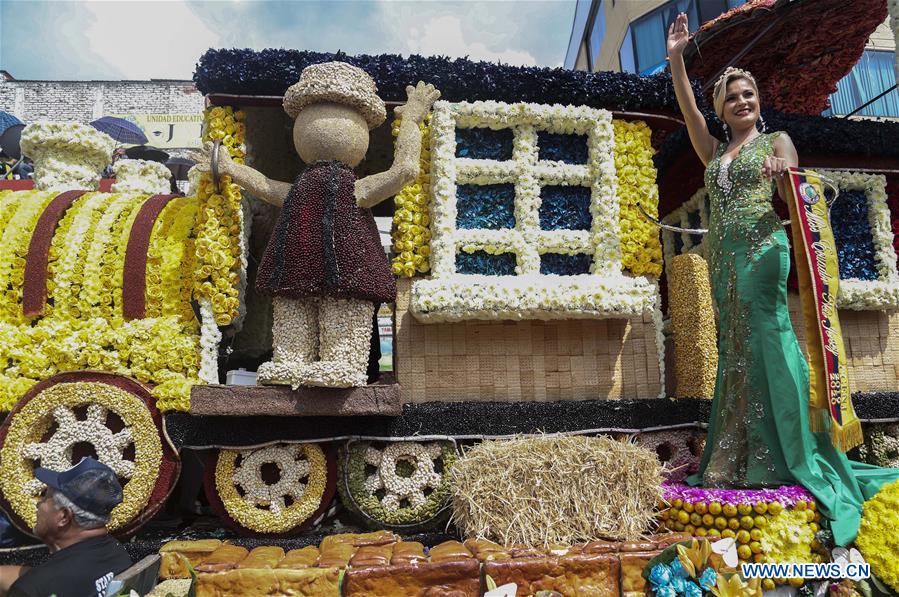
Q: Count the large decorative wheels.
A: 3